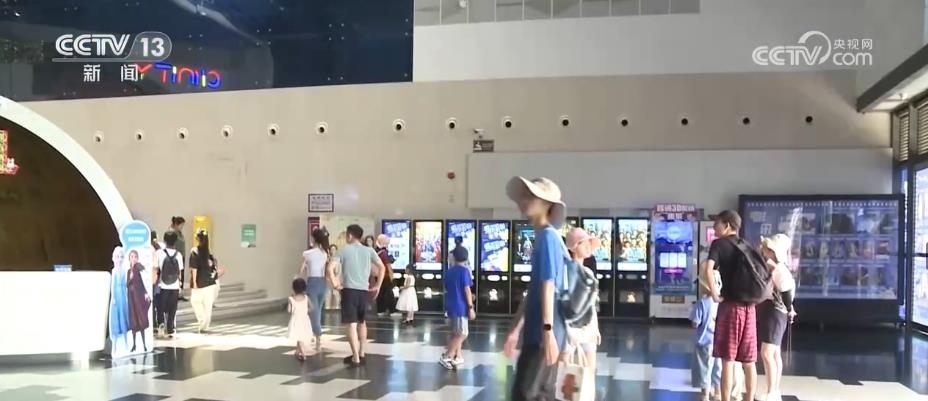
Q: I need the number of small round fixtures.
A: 14